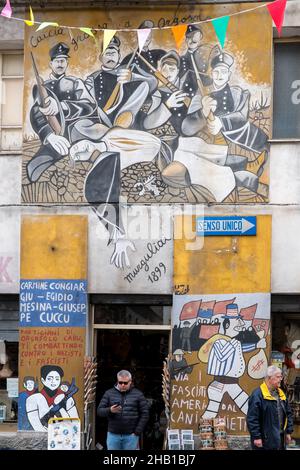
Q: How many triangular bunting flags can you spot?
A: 9